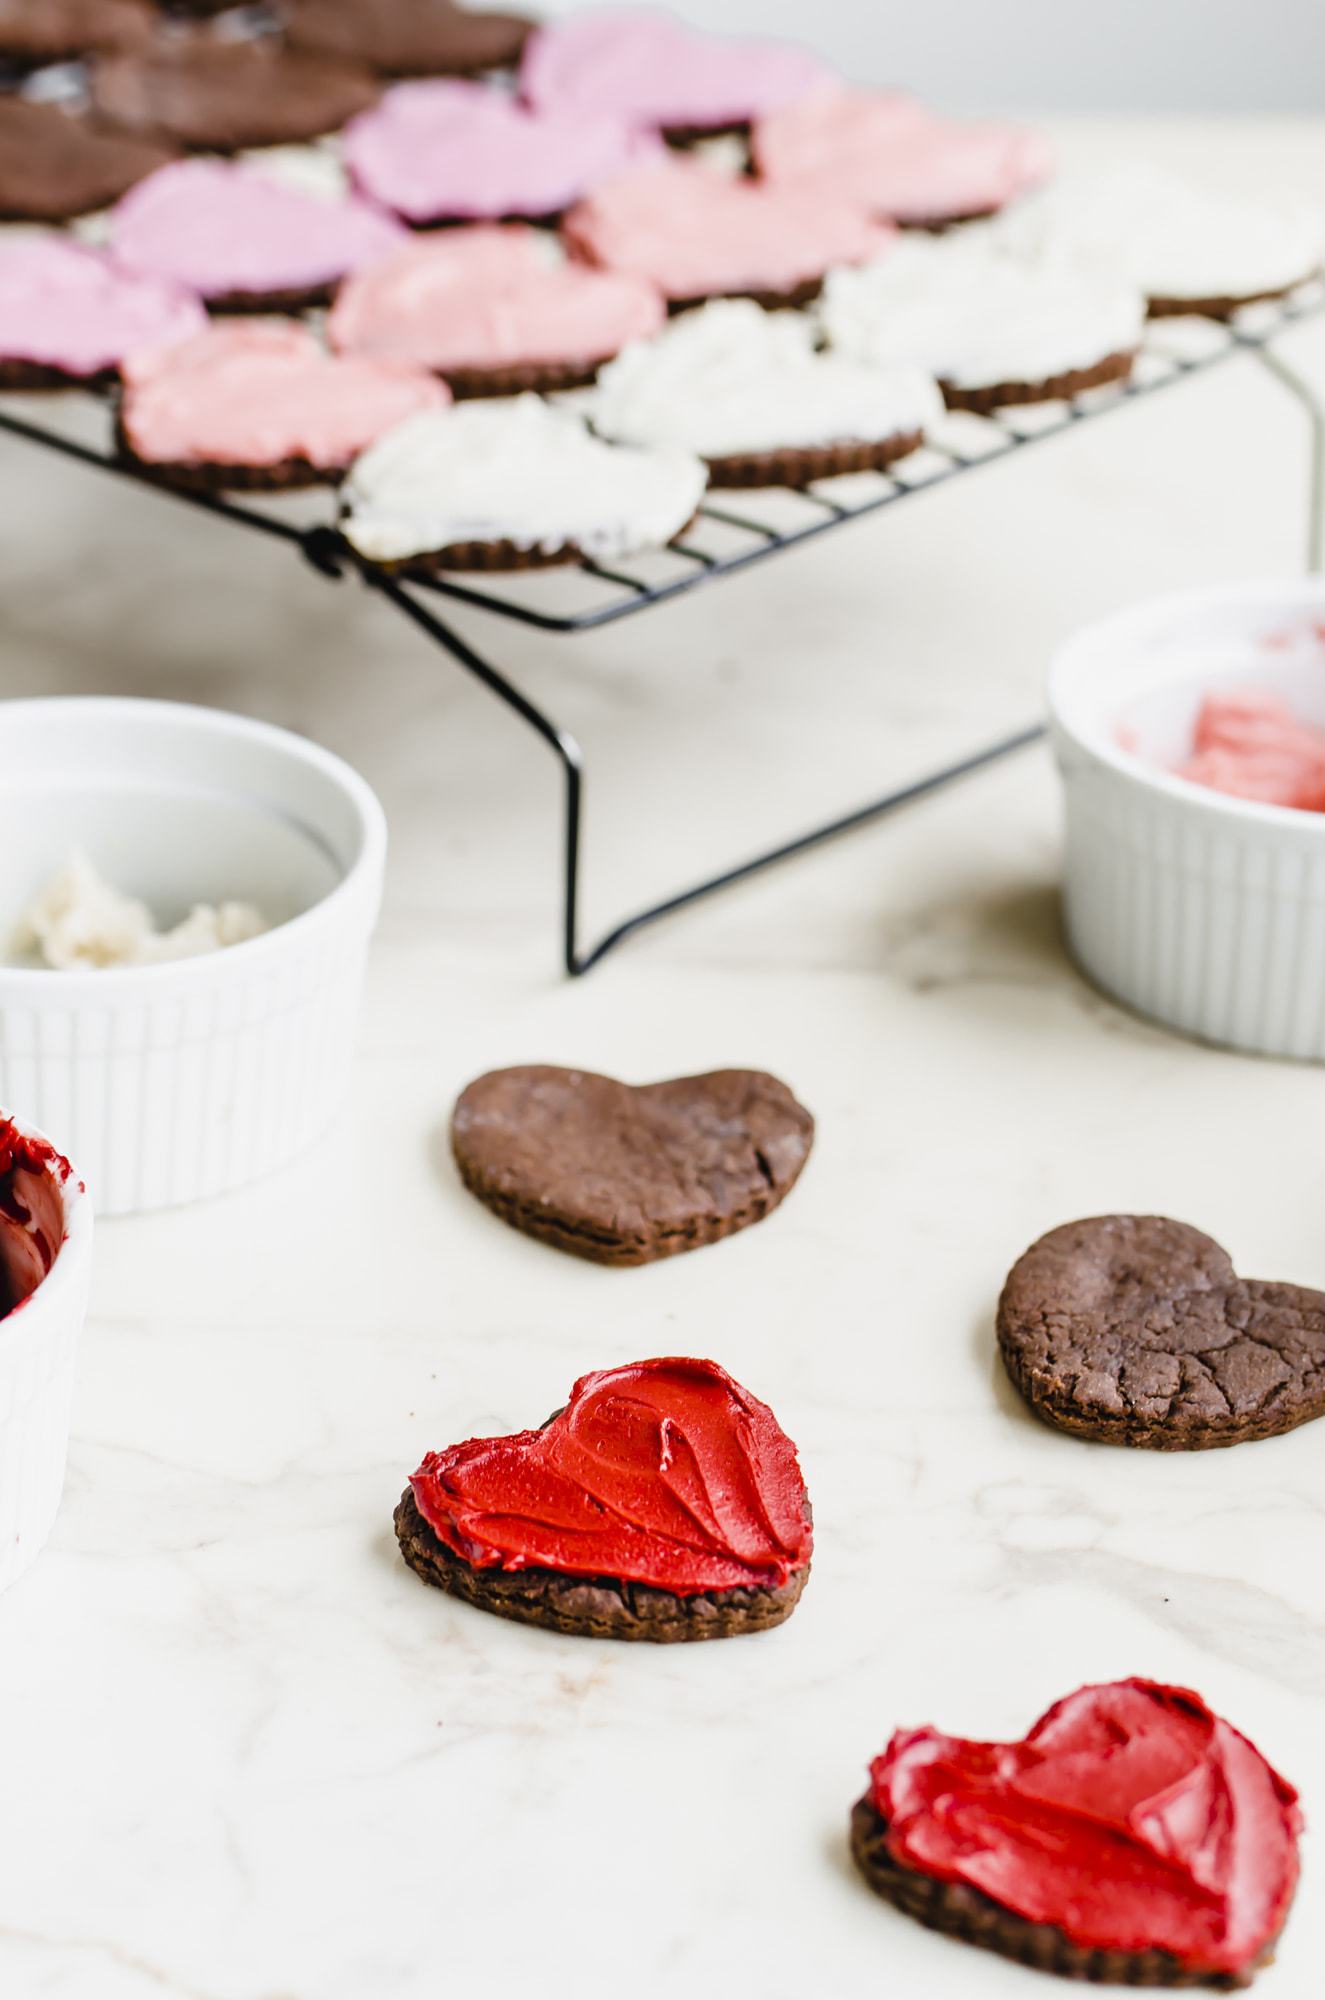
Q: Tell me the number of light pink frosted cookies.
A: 4